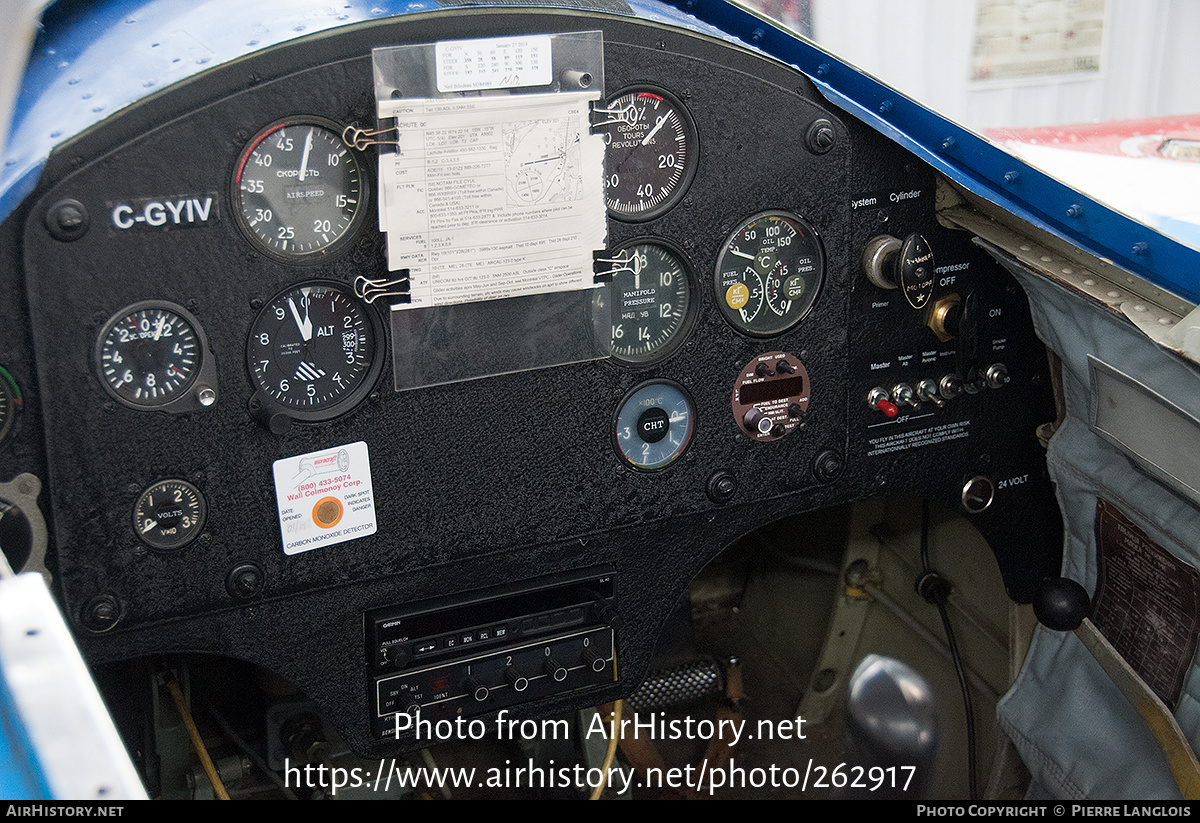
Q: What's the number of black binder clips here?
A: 4